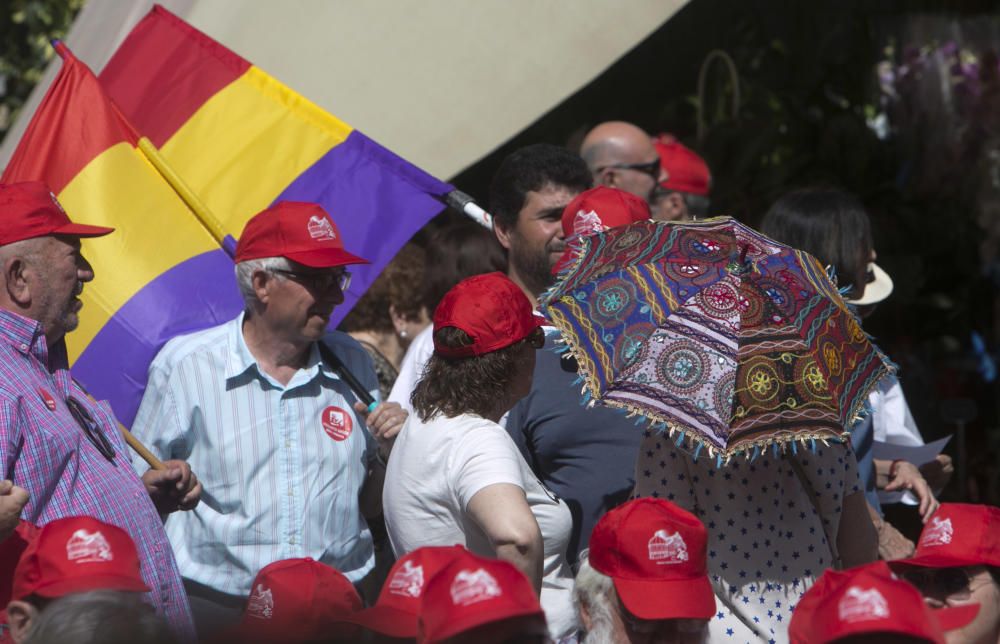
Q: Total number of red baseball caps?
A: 12